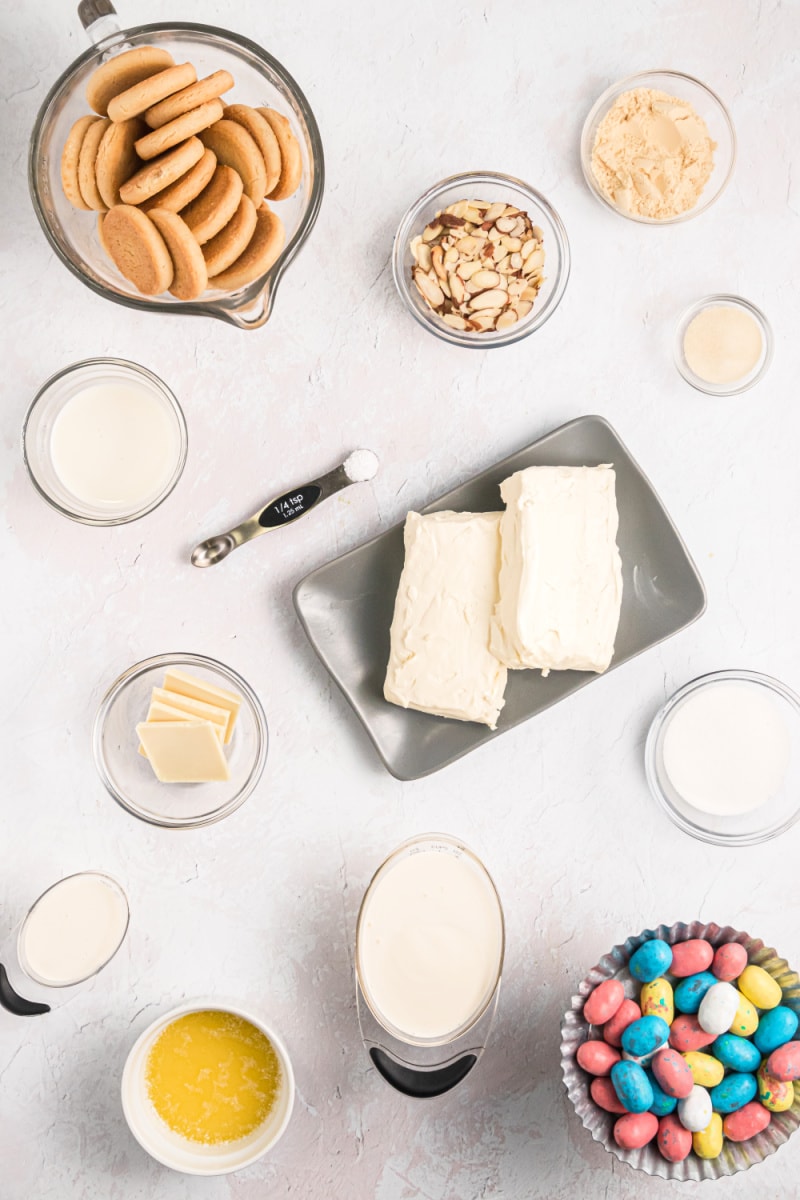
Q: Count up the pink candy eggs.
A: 12